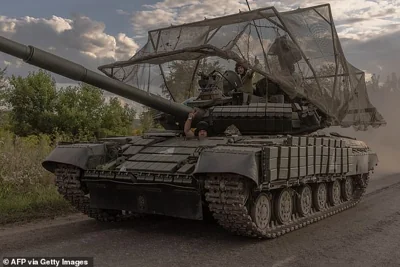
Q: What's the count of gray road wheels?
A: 6